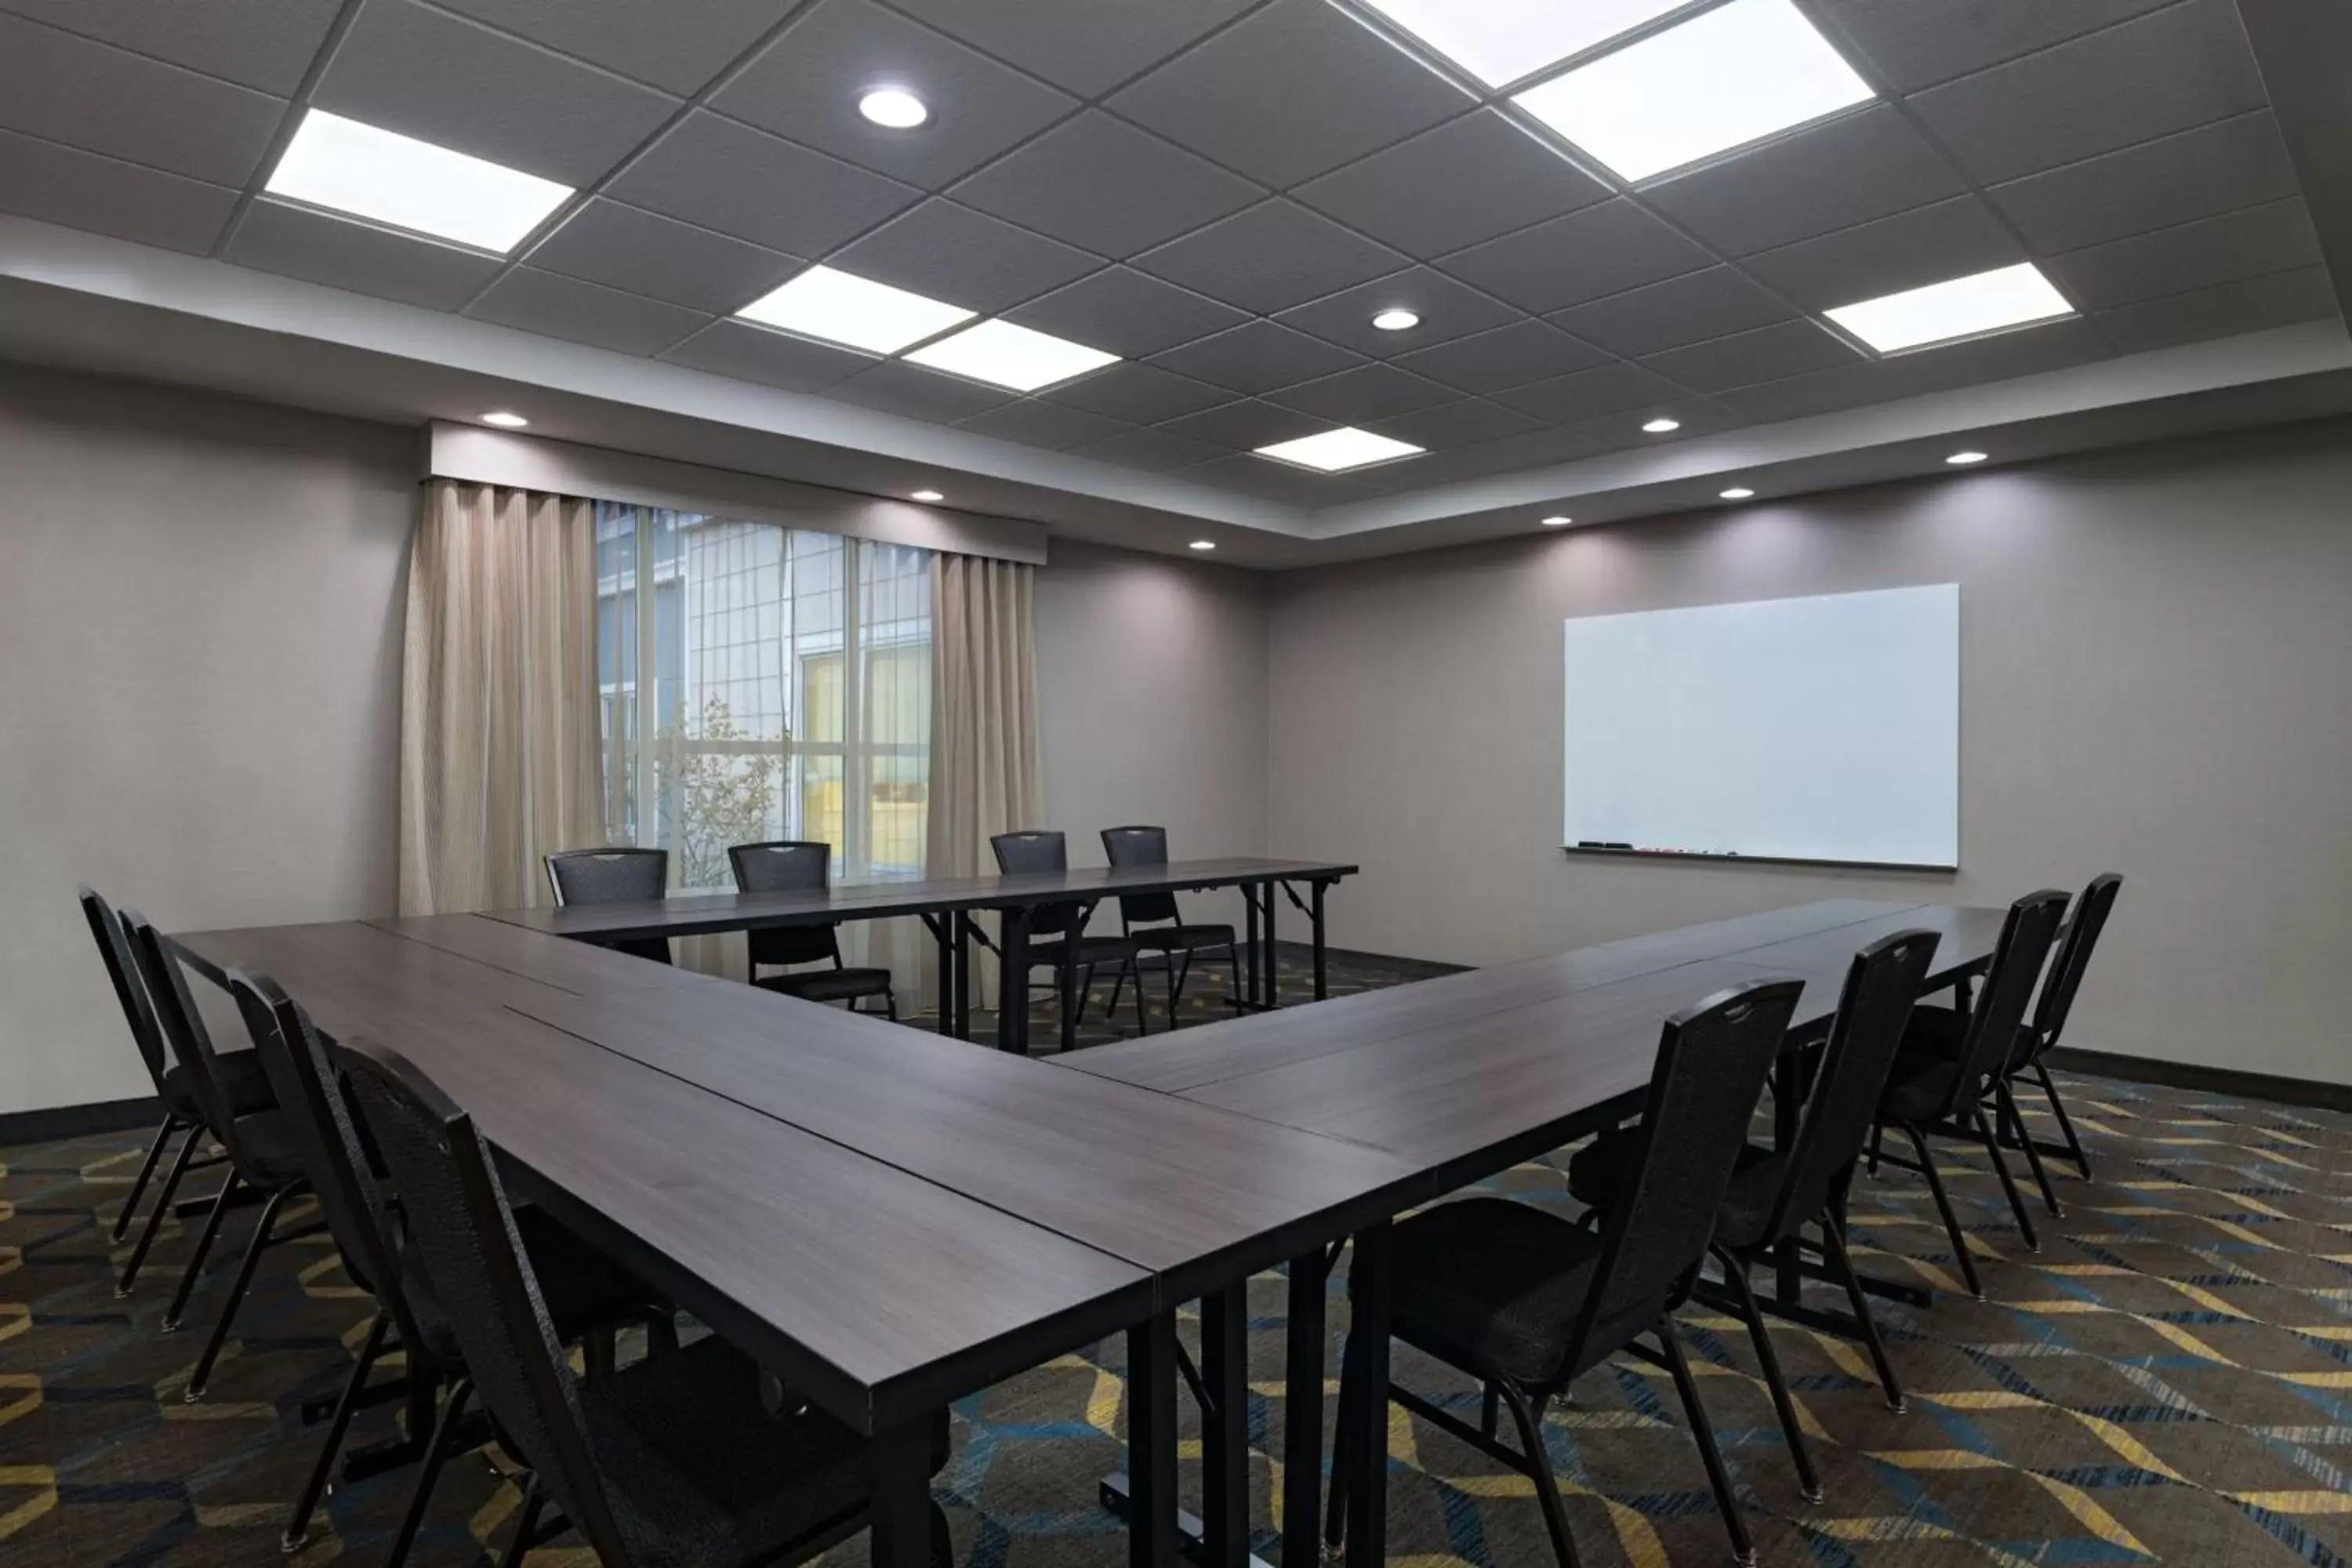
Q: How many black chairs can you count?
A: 12